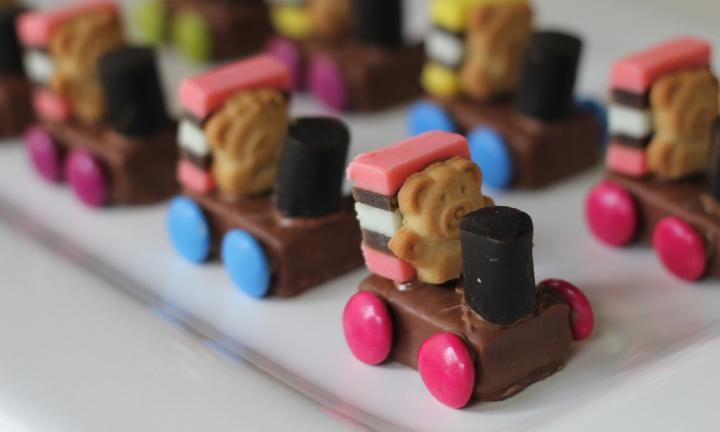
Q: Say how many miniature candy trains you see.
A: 8